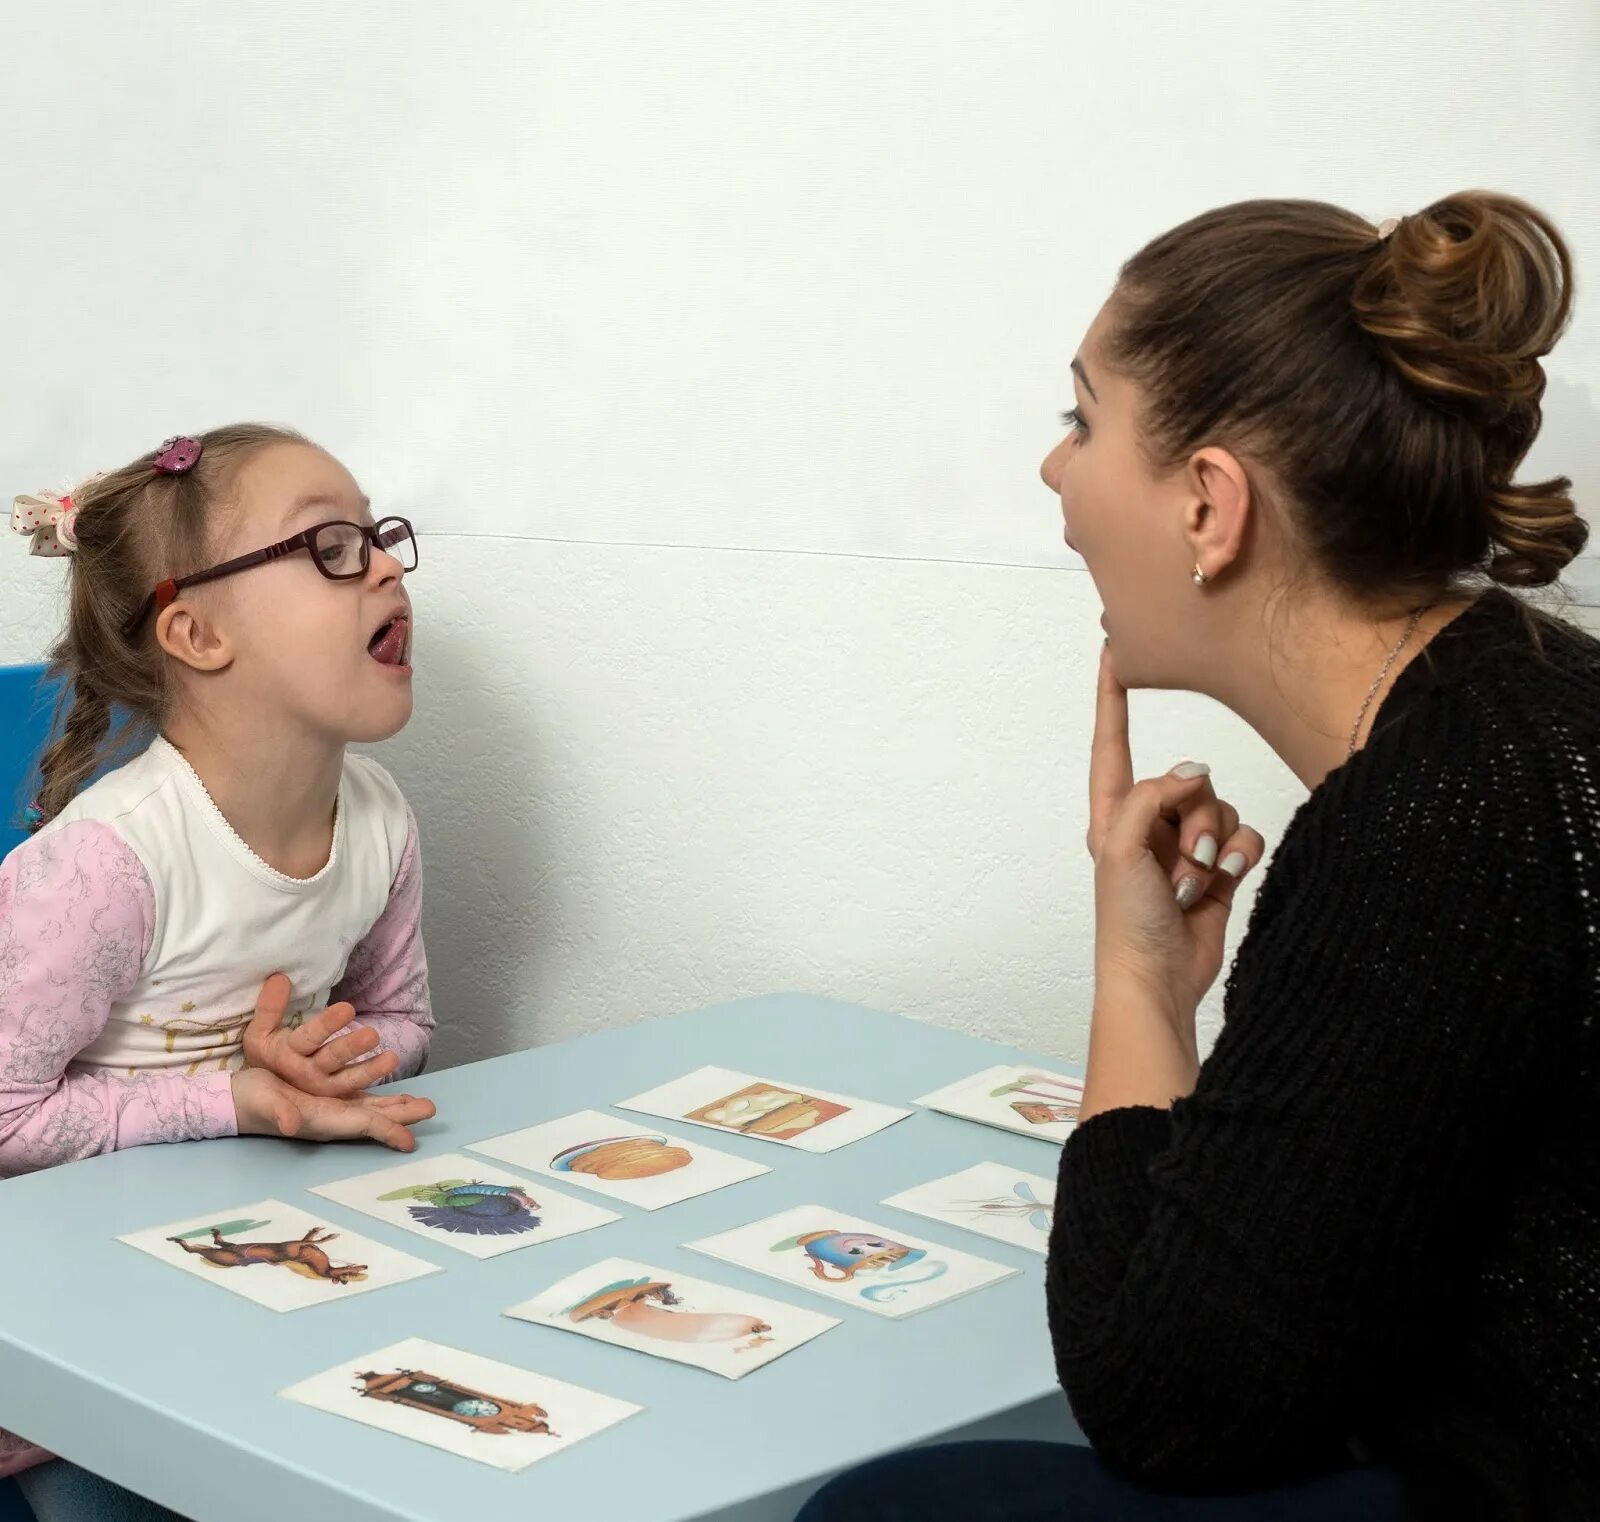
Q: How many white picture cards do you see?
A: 9